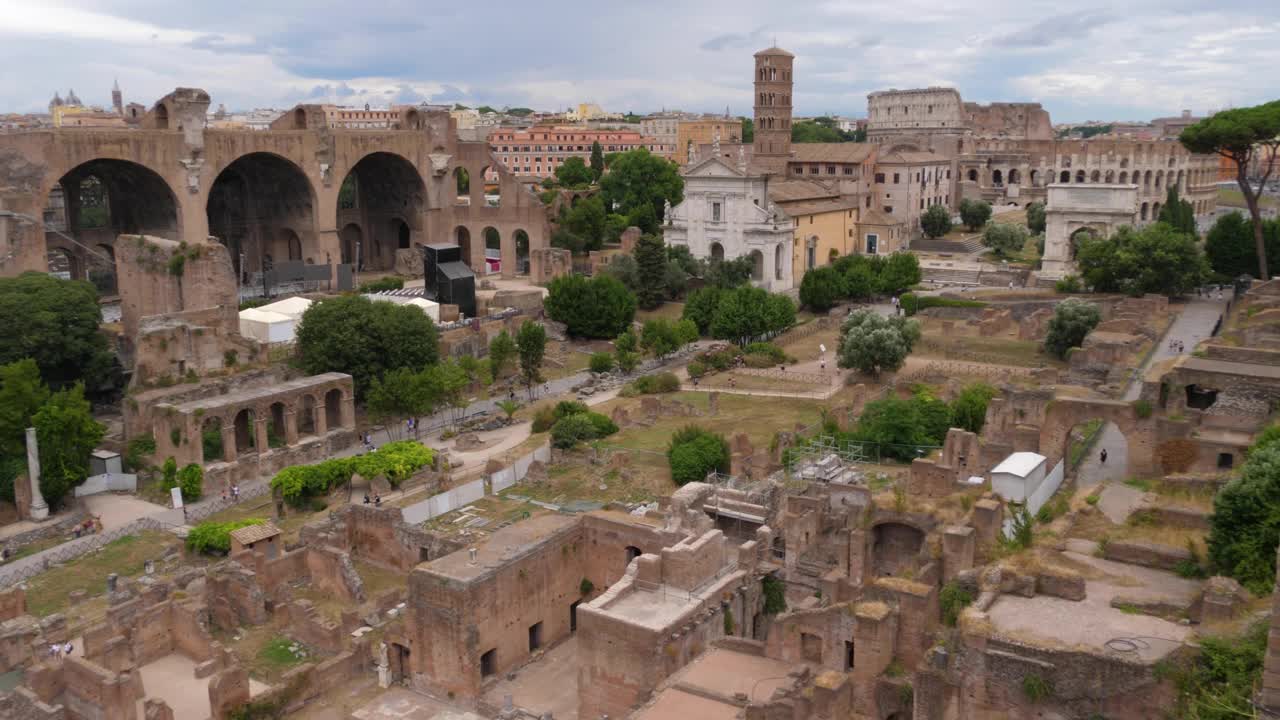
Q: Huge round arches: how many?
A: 3